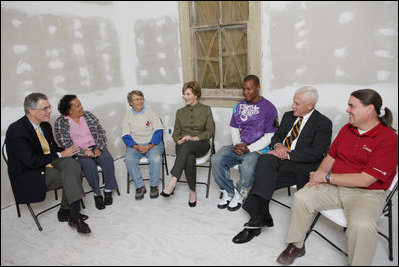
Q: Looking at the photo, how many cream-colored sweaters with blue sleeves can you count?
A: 1